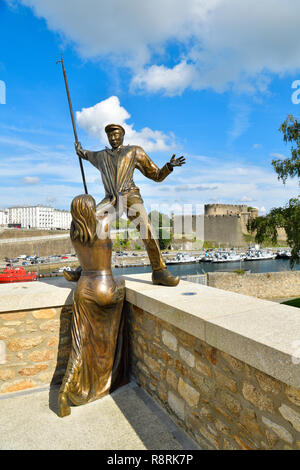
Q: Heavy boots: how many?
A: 2